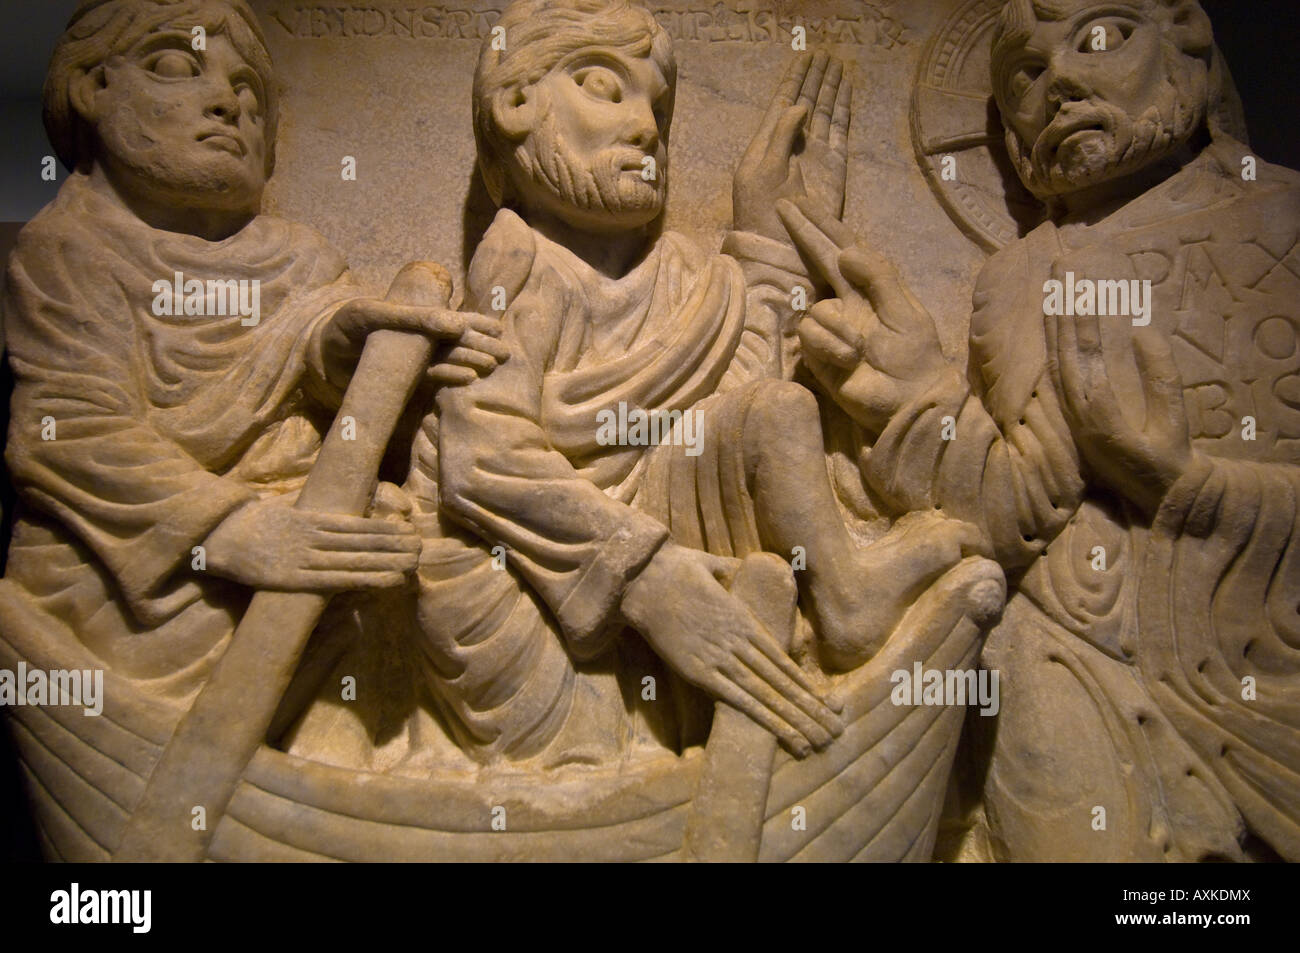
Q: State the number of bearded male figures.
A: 2